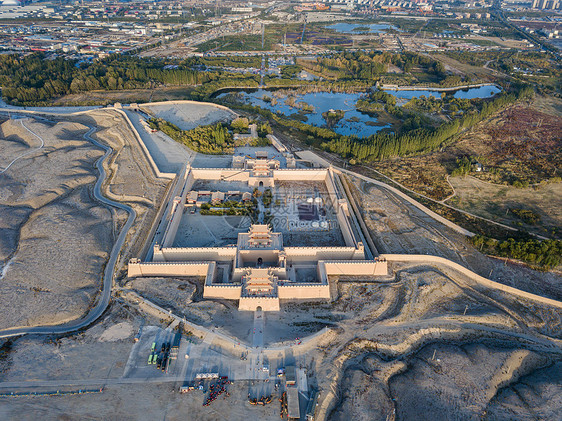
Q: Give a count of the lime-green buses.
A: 3